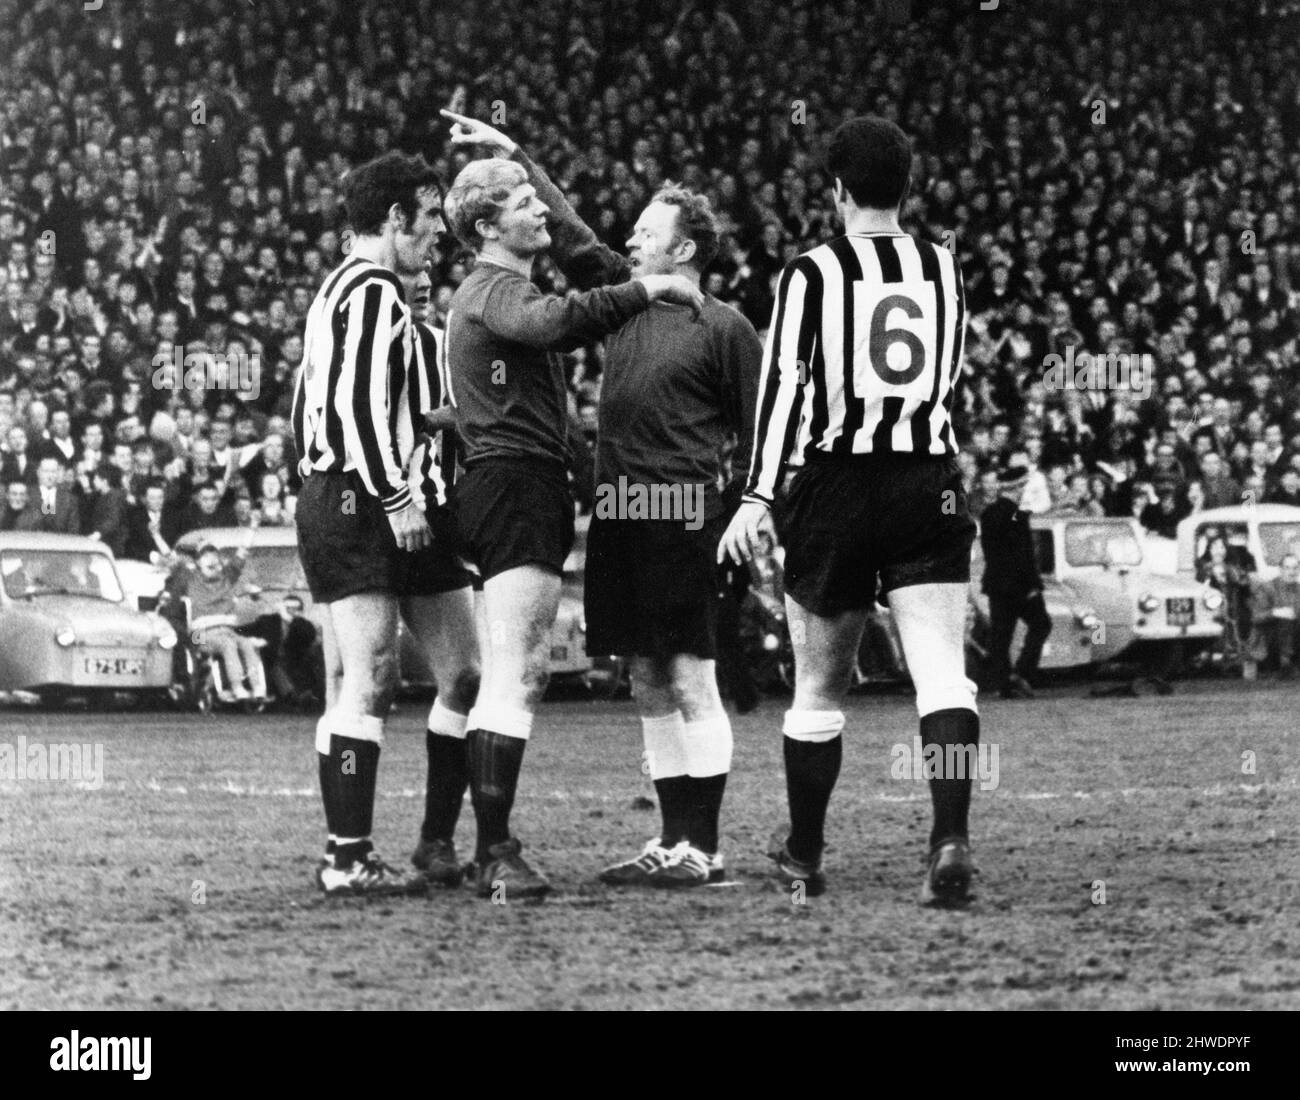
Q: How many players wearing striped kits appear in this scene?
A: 3